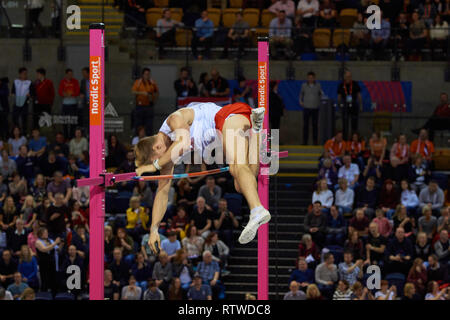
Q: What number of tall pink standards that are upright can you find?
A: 2